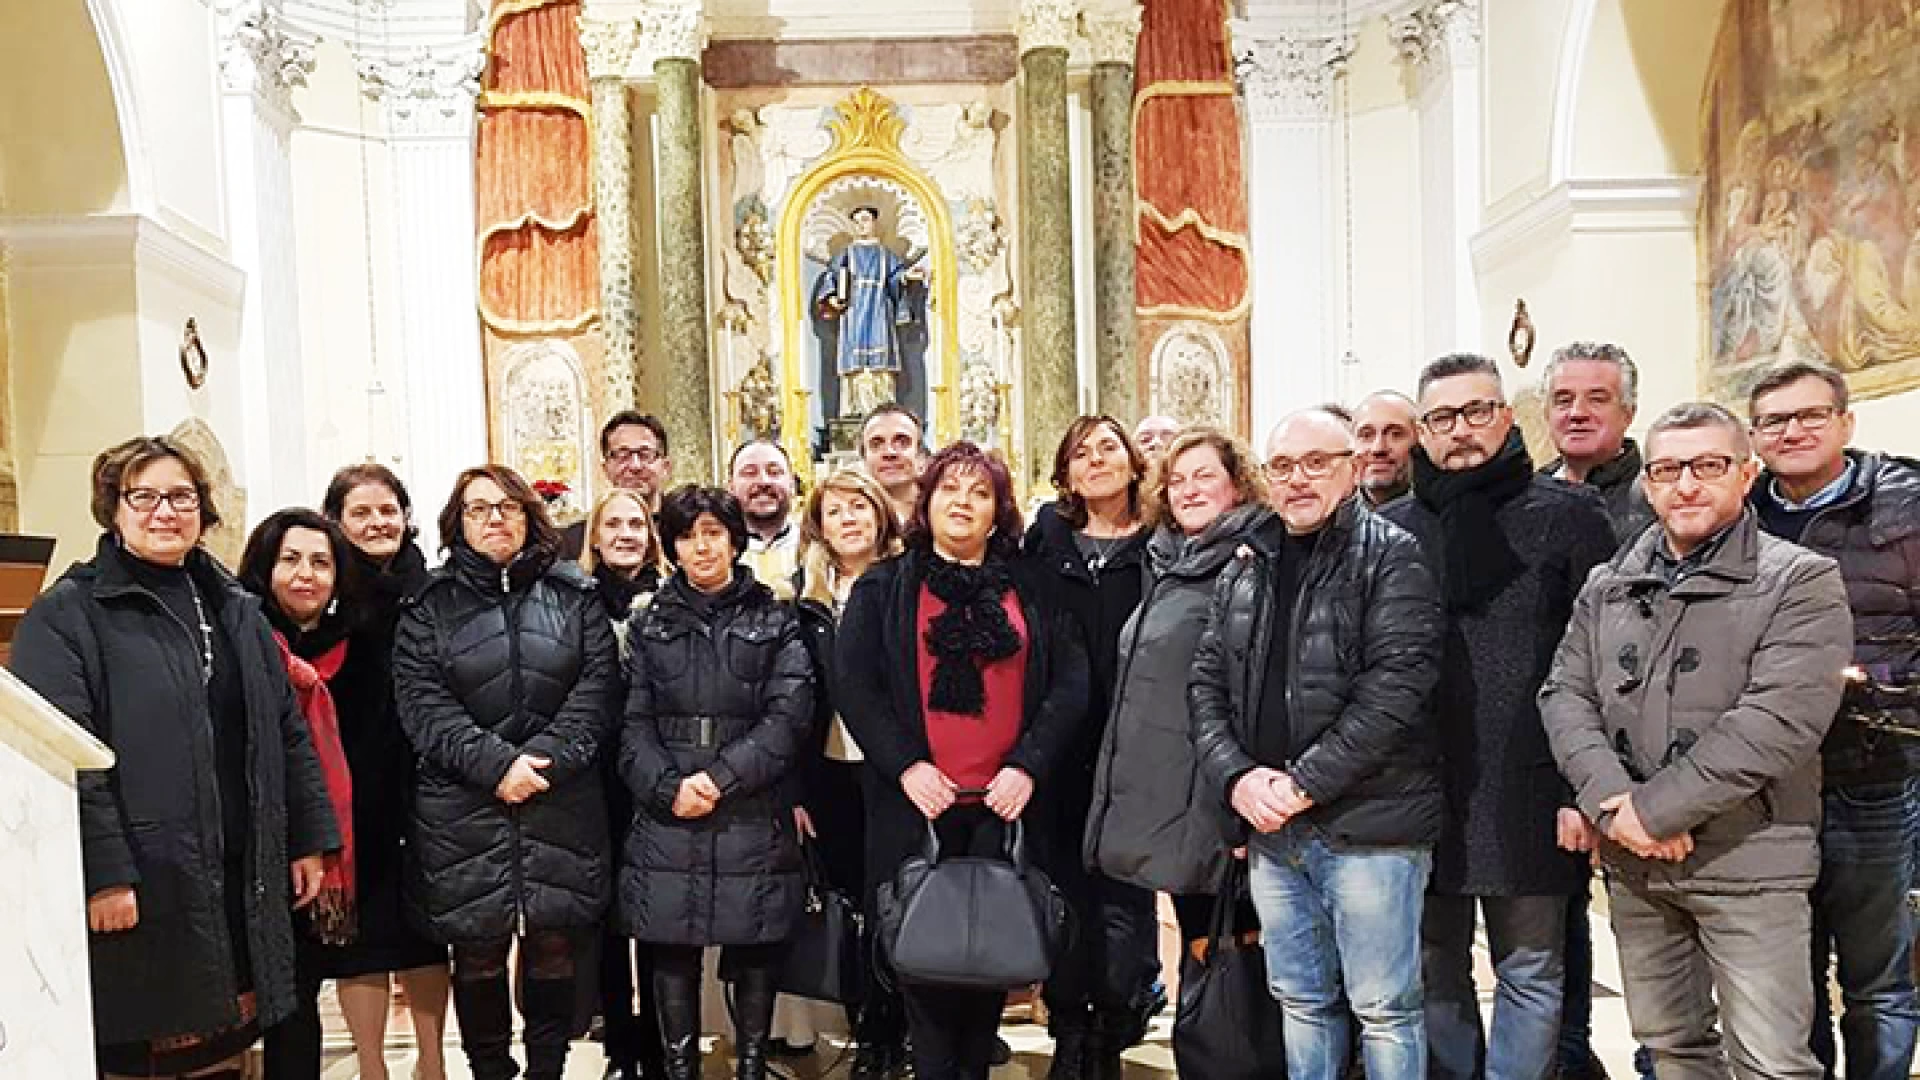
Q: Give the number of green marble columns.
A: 4